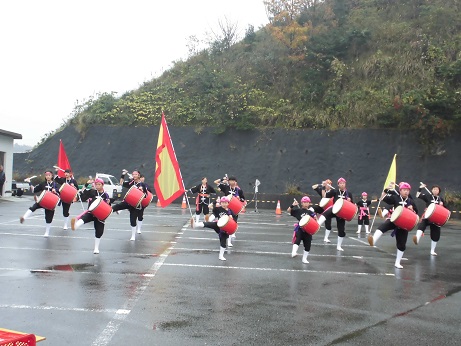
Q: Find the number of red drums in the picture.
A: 12